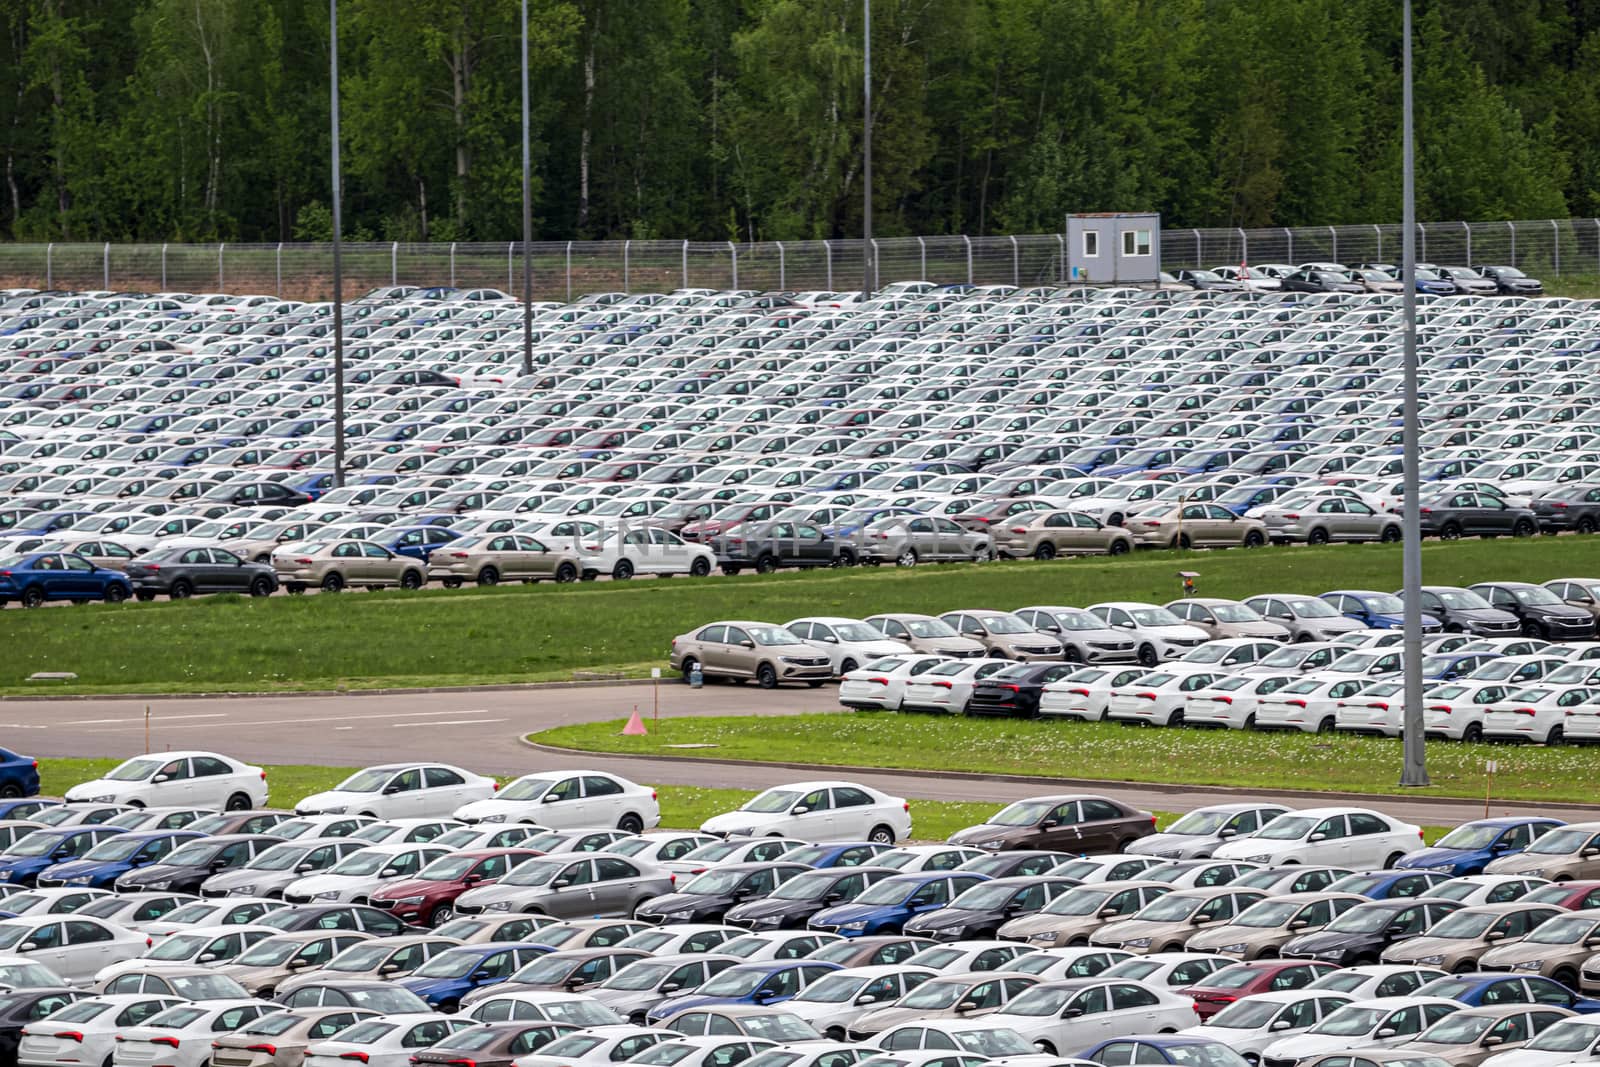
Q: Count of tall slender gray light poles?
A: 4